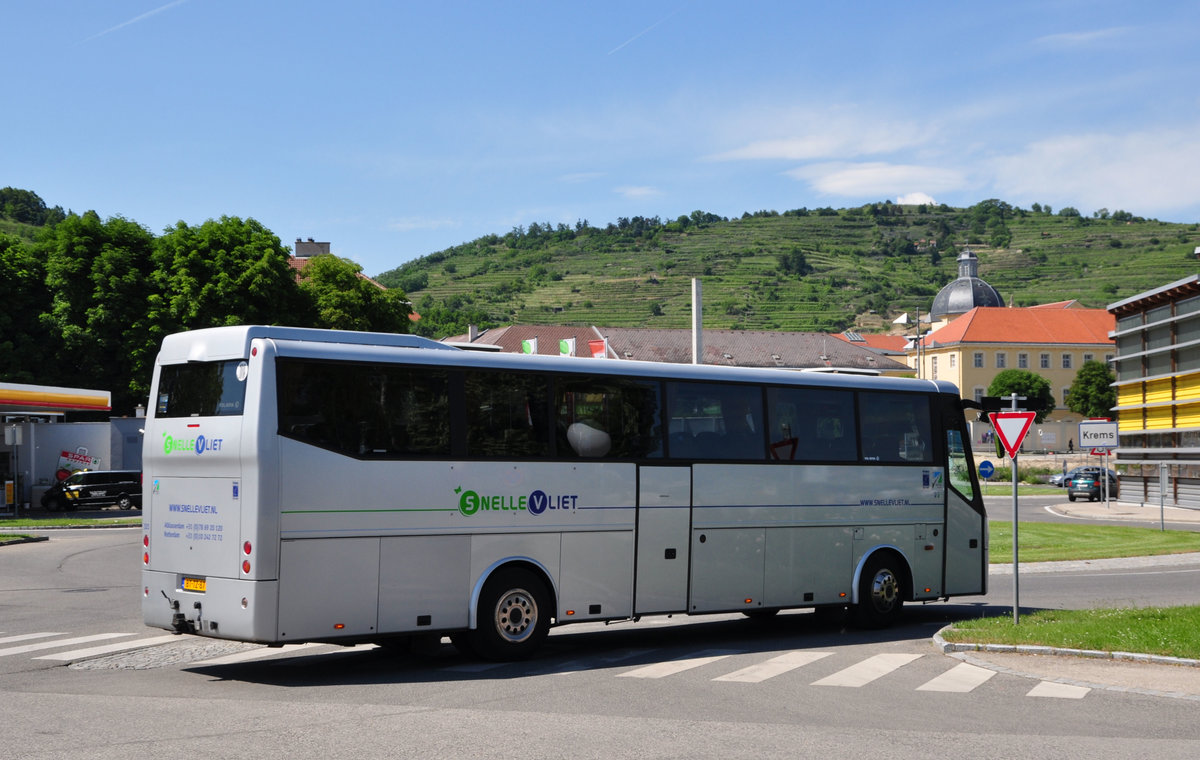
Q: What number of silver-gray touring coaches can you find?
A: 1